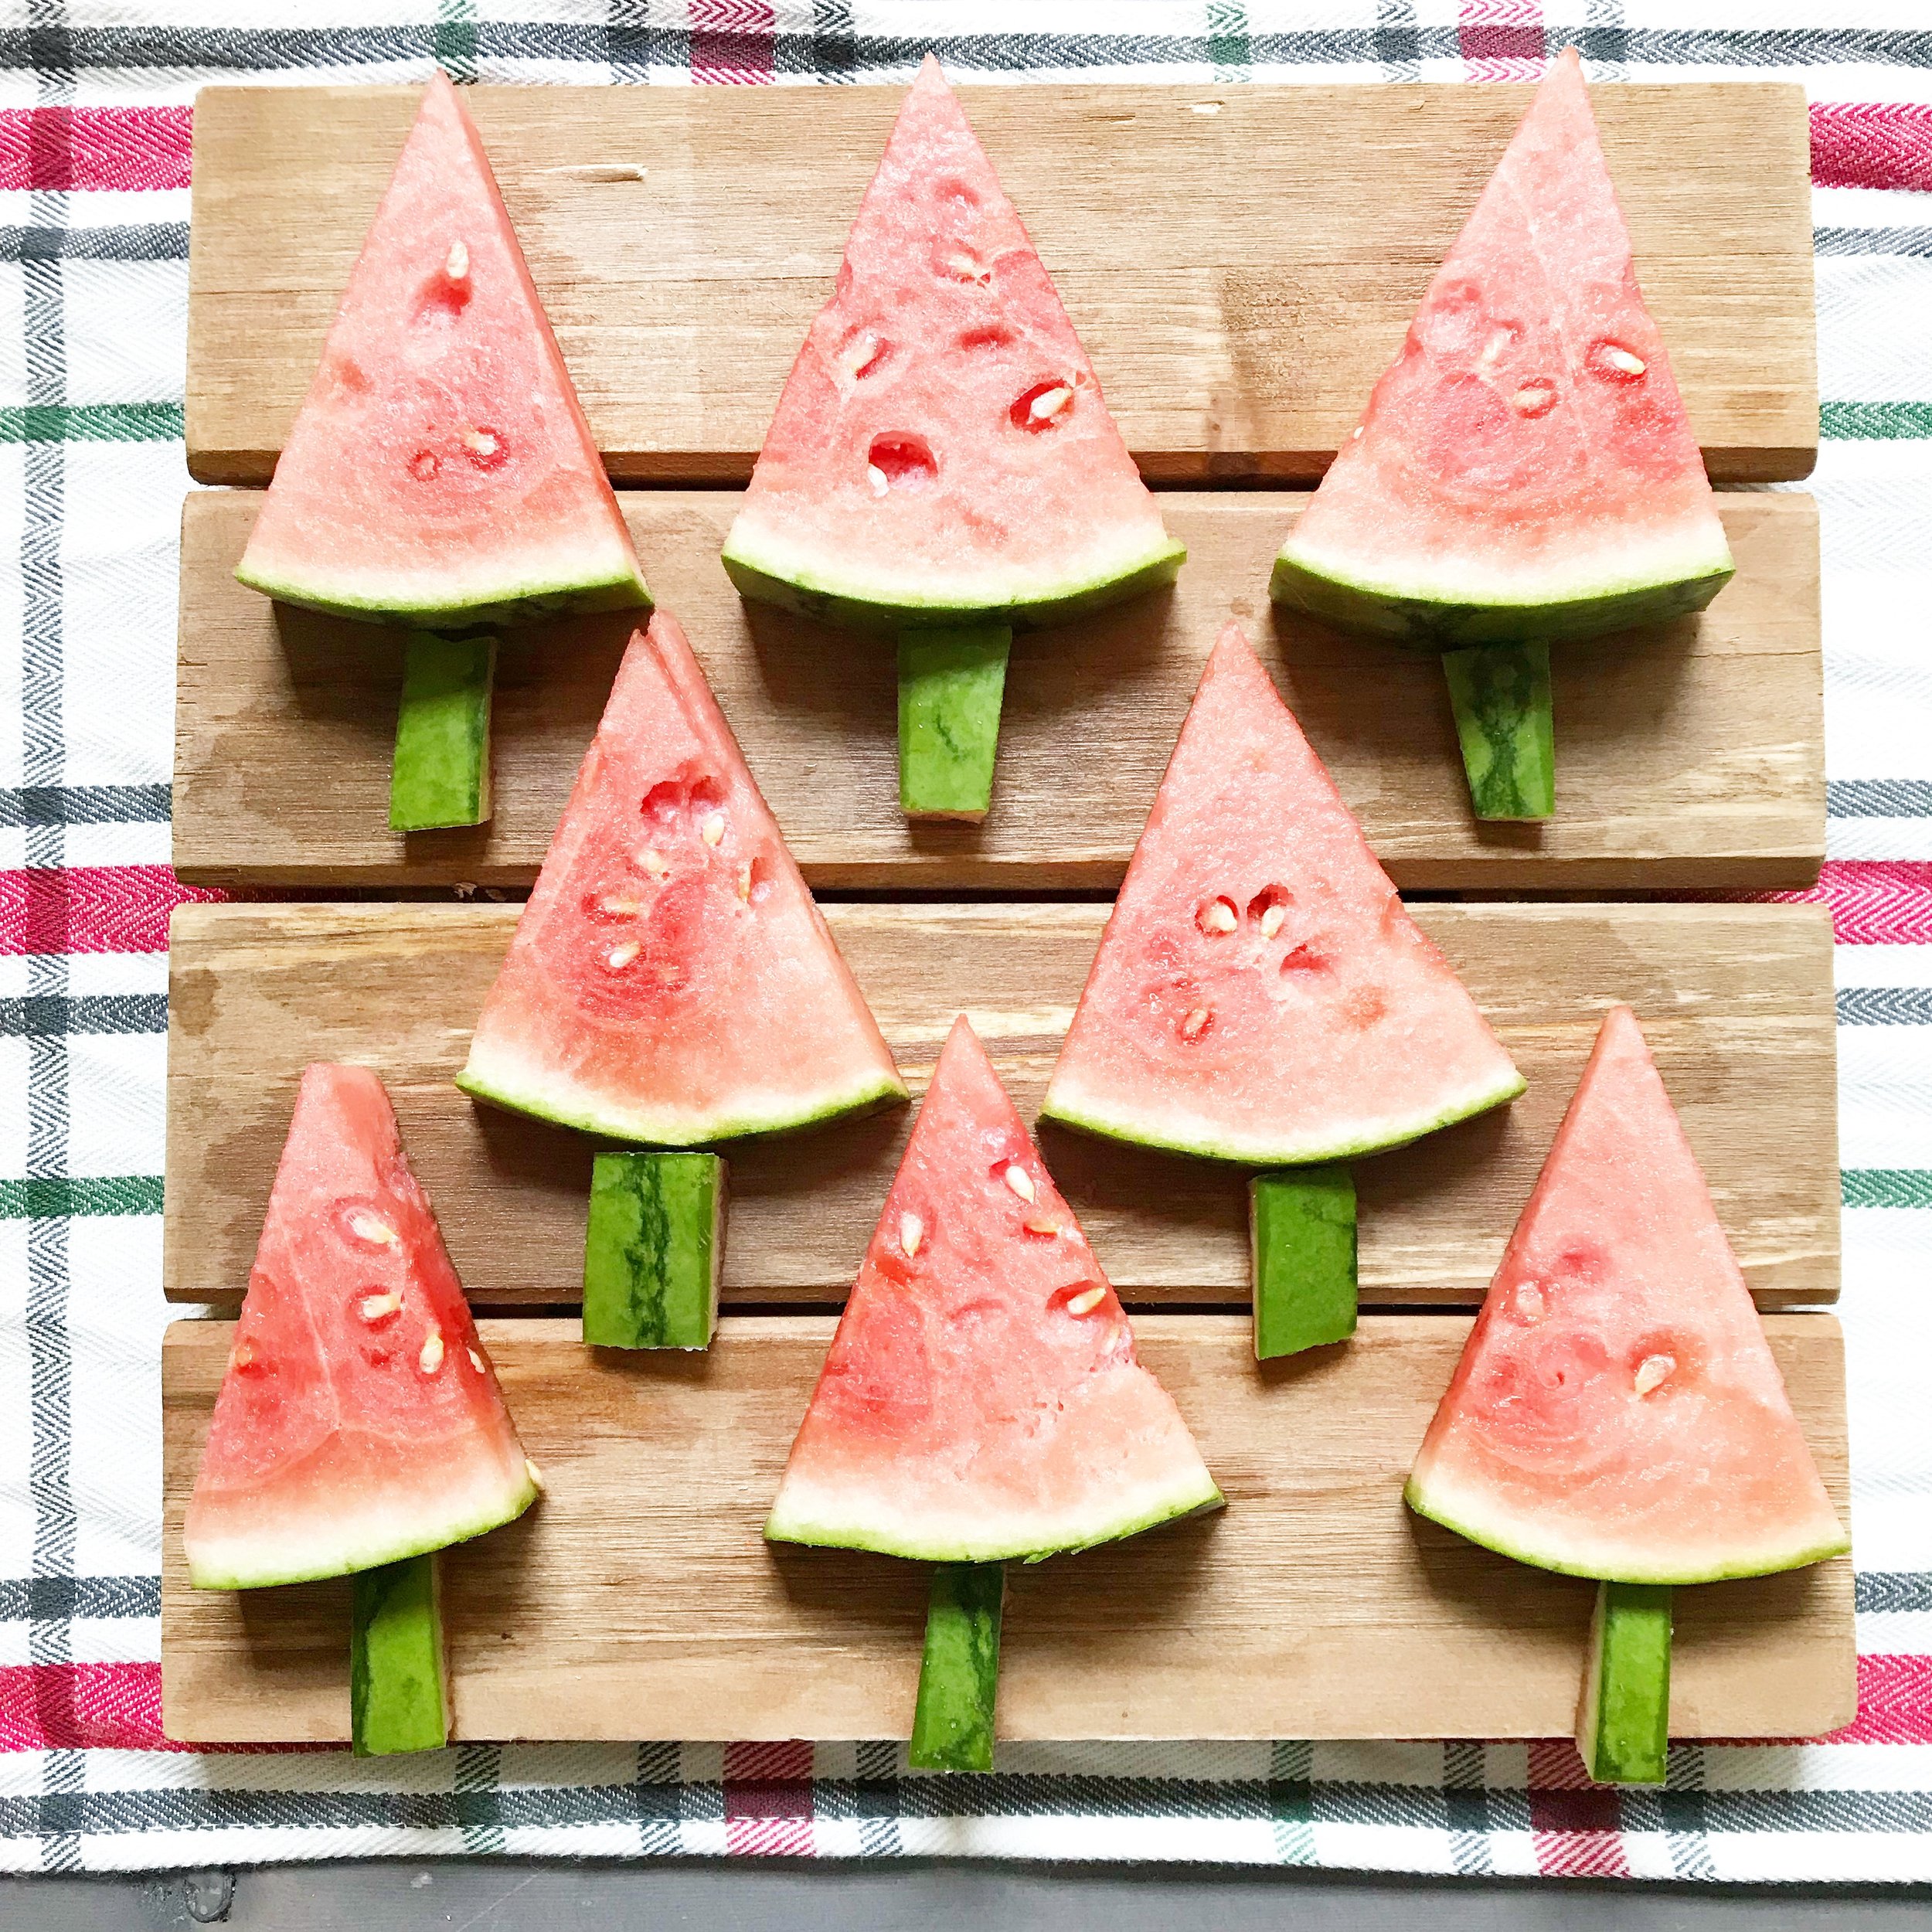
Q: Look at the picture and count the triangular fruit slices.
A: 8